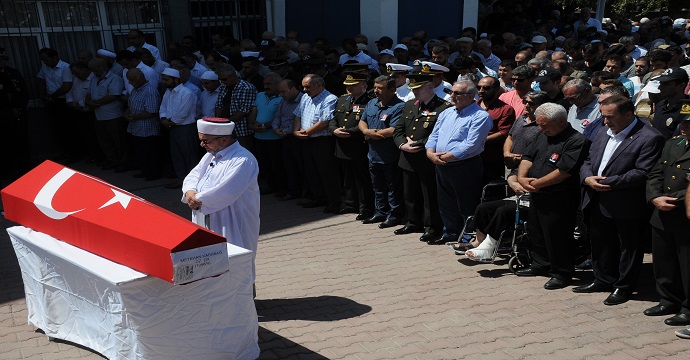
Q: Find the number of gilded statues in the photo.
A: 0